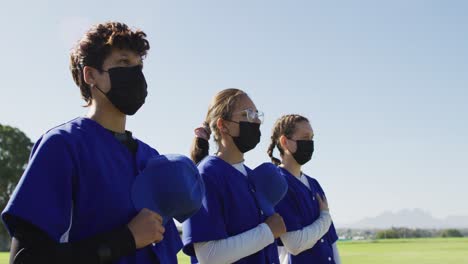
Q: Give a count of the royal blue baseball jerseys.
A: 3